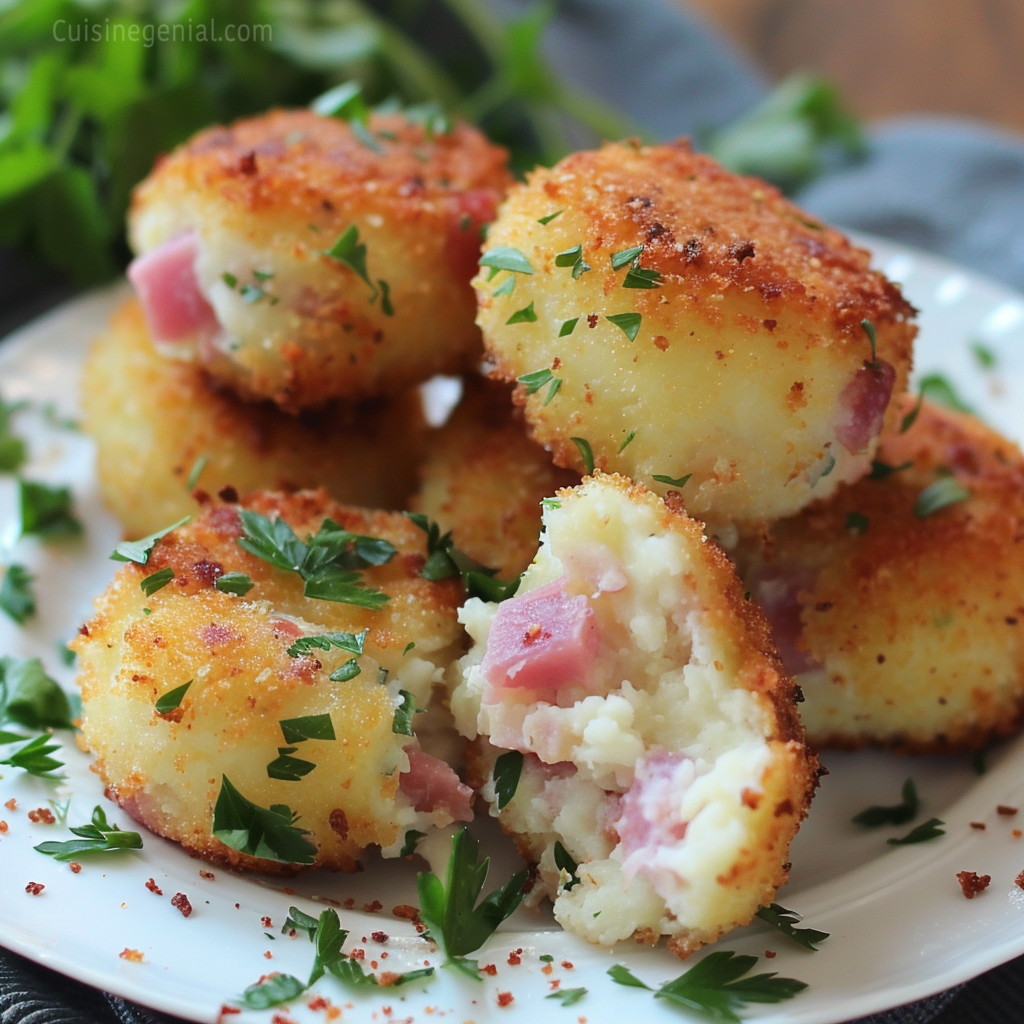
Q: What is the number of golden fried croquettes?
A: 7